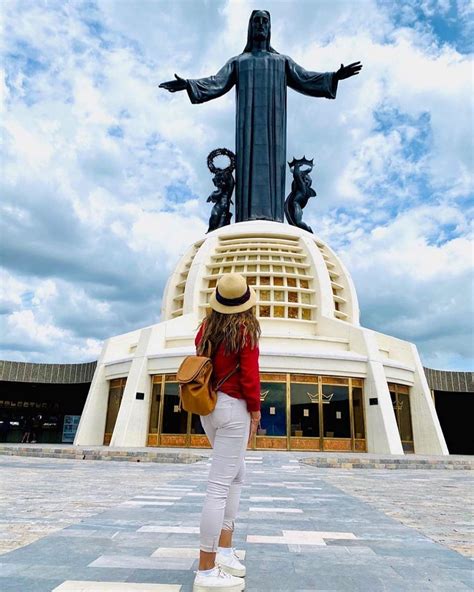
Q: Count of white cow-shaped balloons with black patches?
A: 0